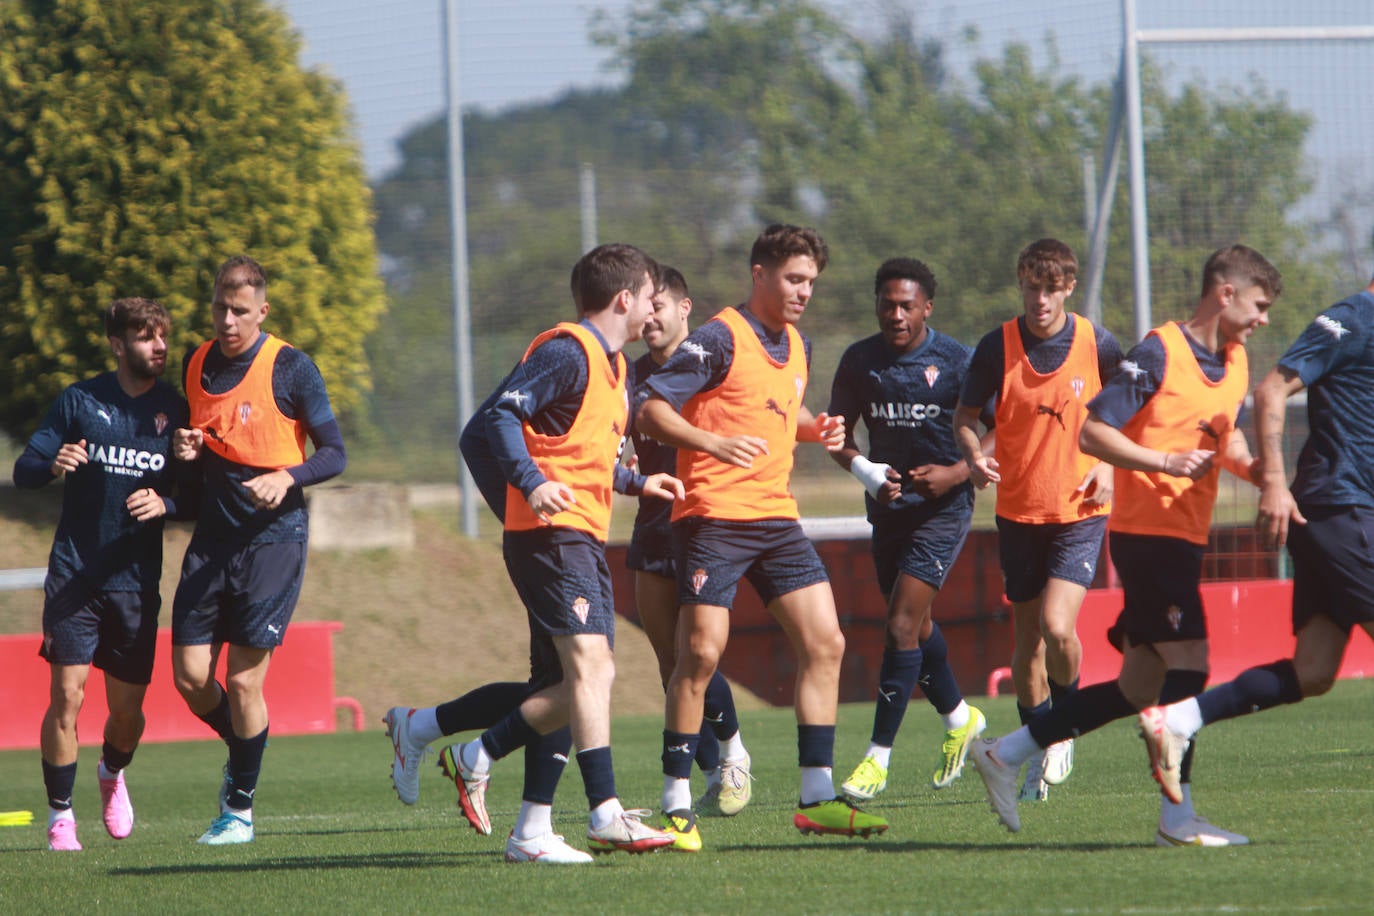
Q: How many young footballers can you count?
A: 10